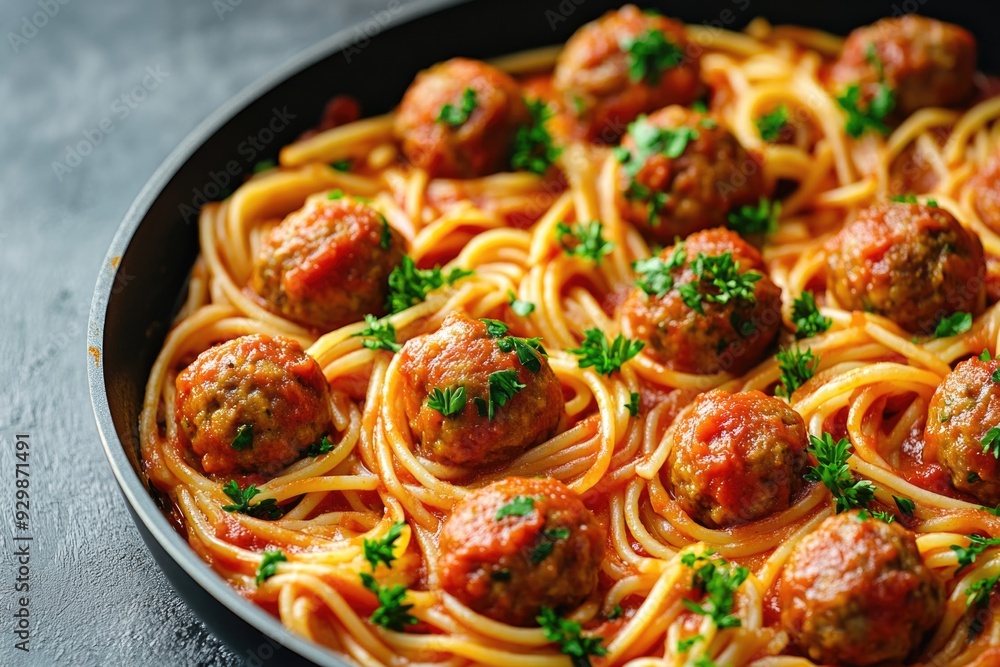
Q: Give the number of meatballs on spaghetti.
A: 14